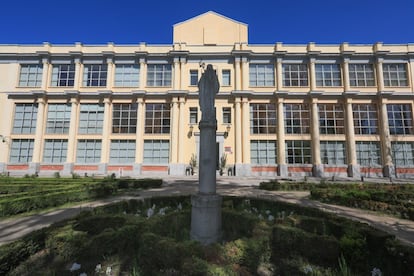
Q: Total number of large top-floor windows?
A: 10